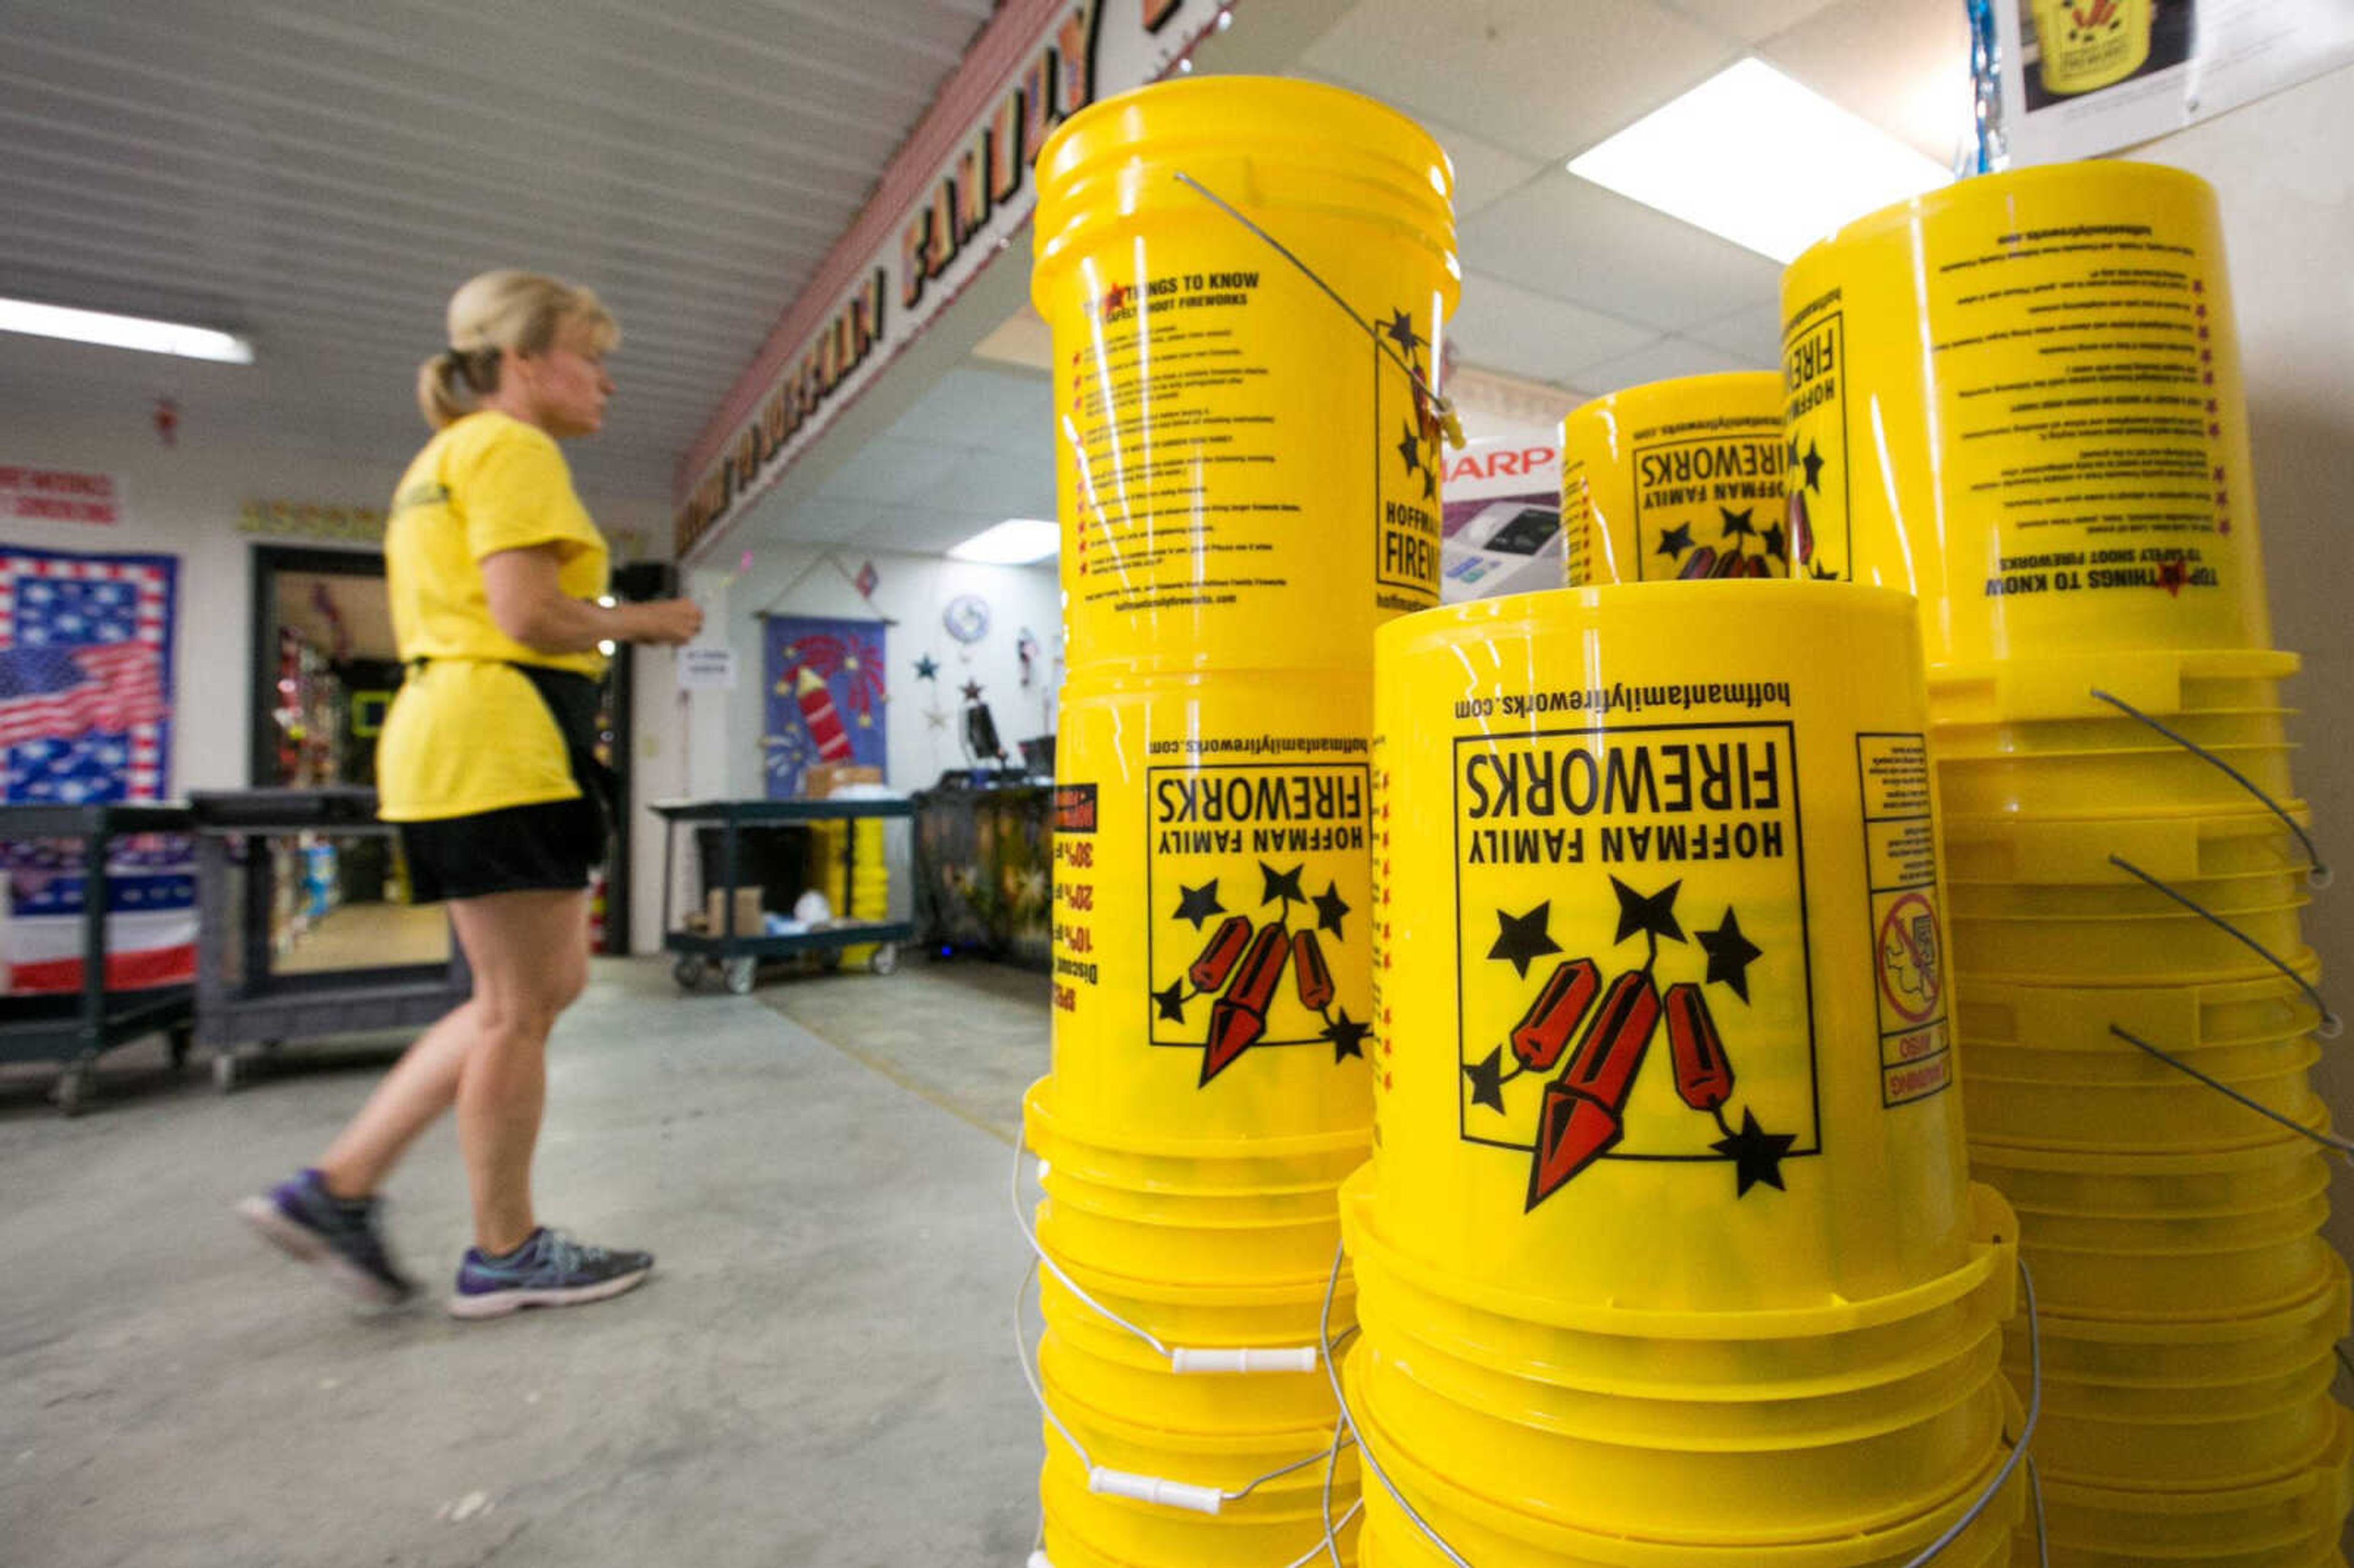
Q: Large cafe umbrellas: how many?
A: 0